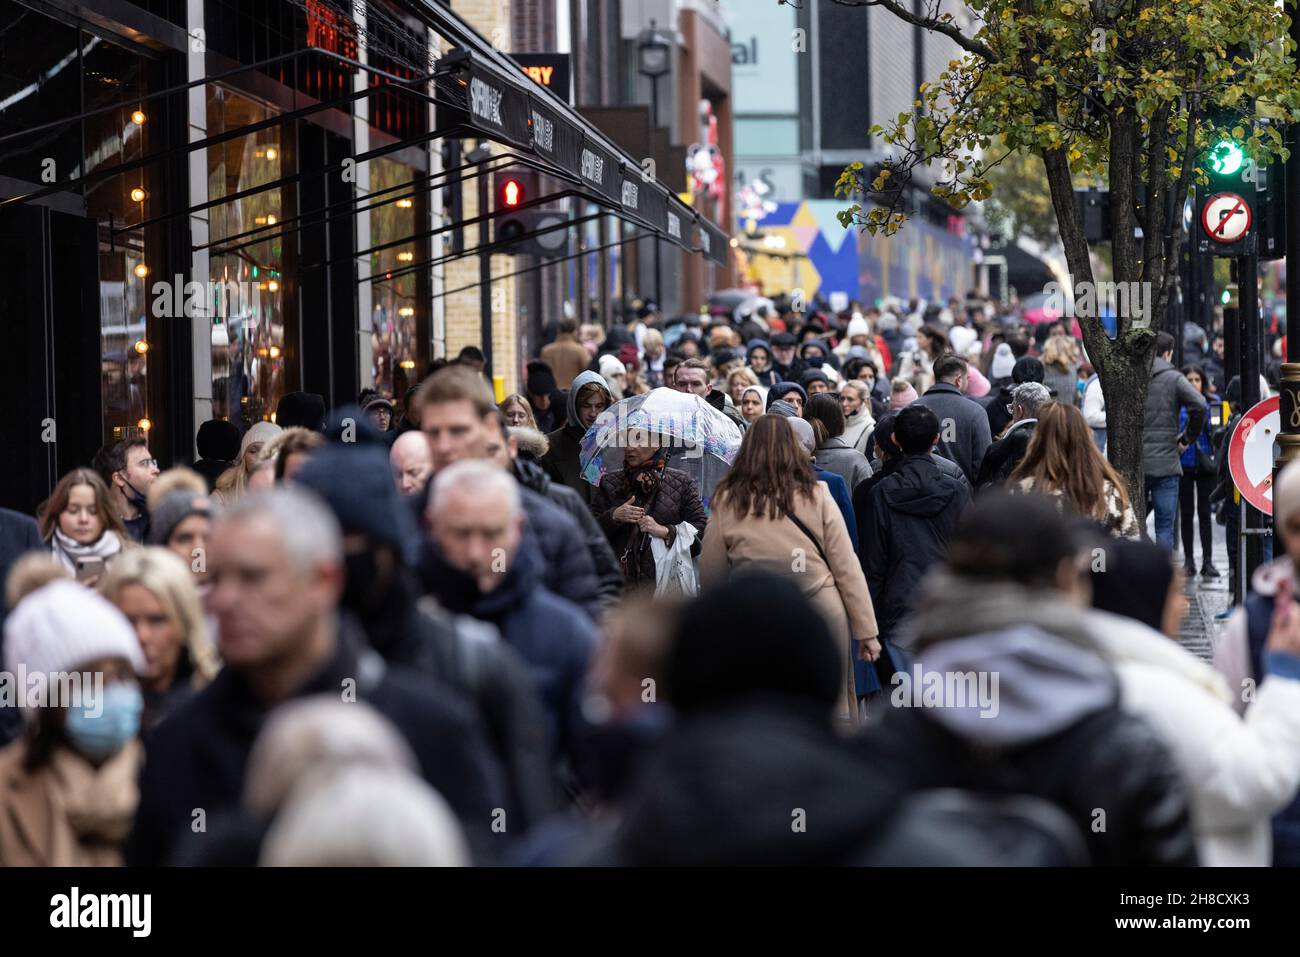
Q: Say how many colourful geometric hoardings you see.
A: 1